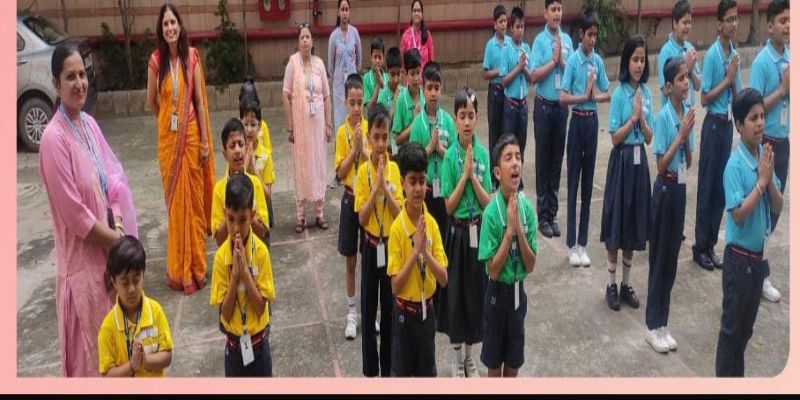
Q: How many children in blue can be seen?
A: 10